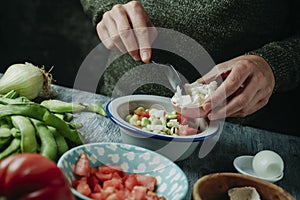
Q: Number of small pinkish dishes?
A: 1